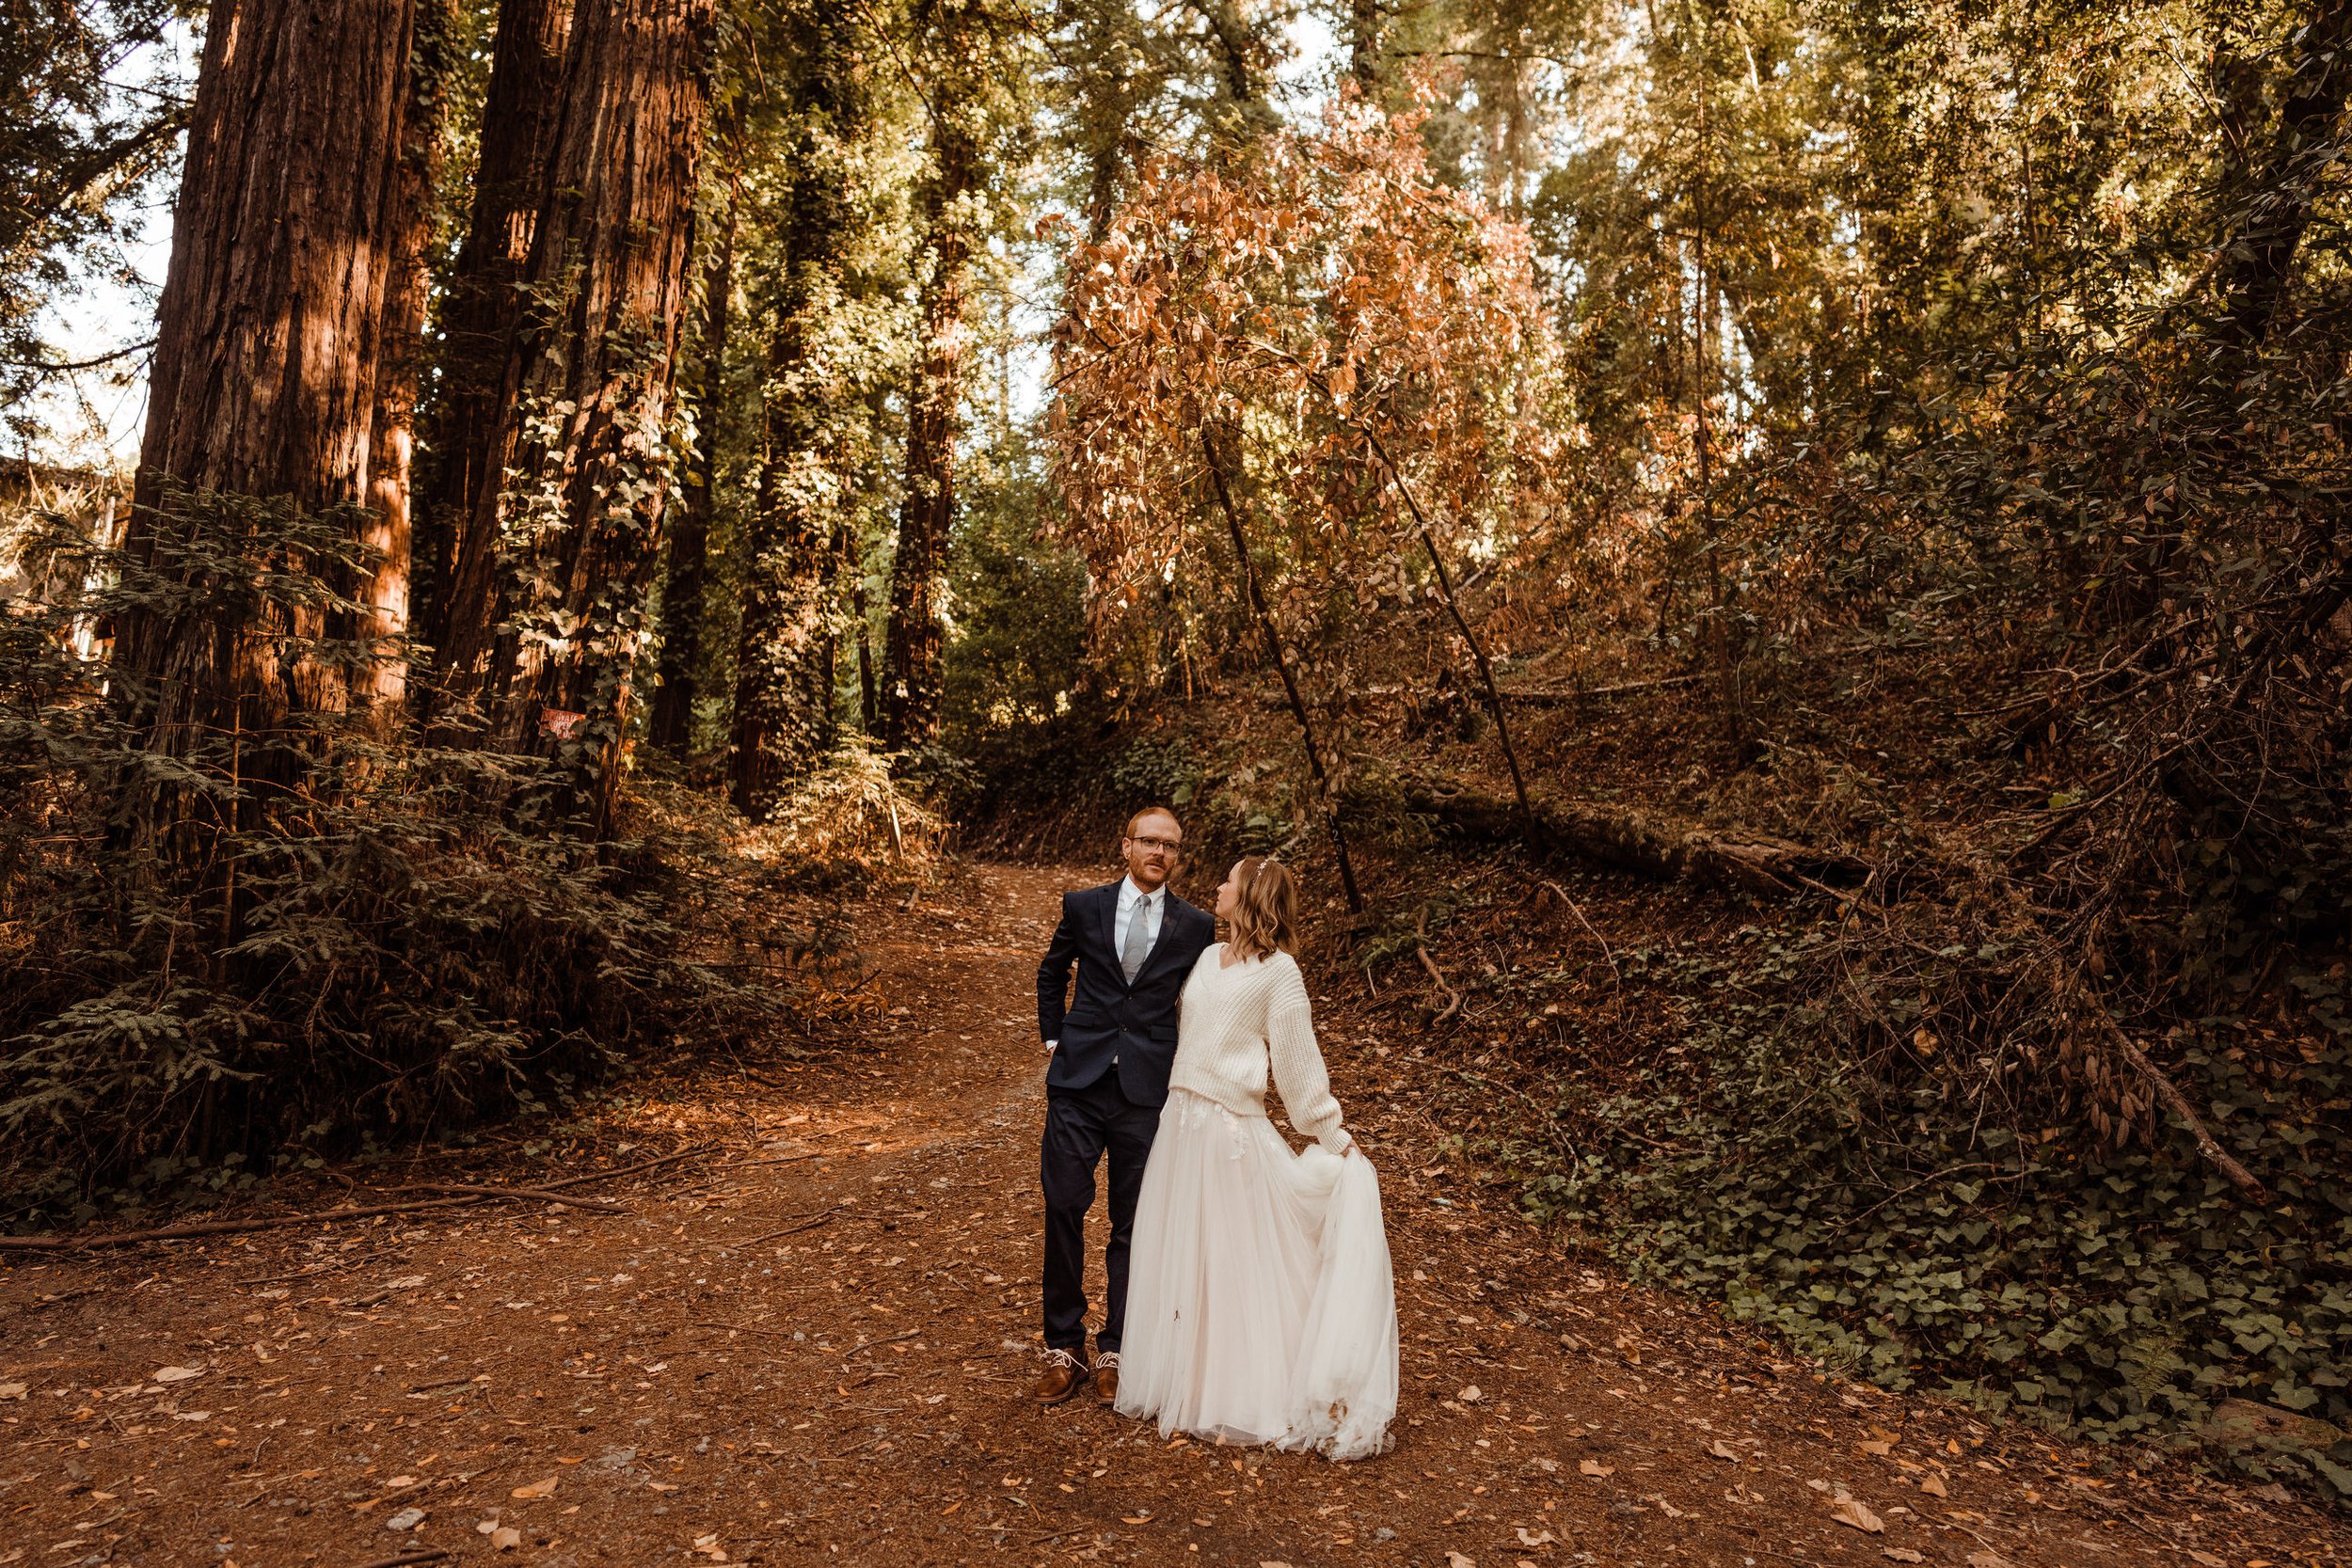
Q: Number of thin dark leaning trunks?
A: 2